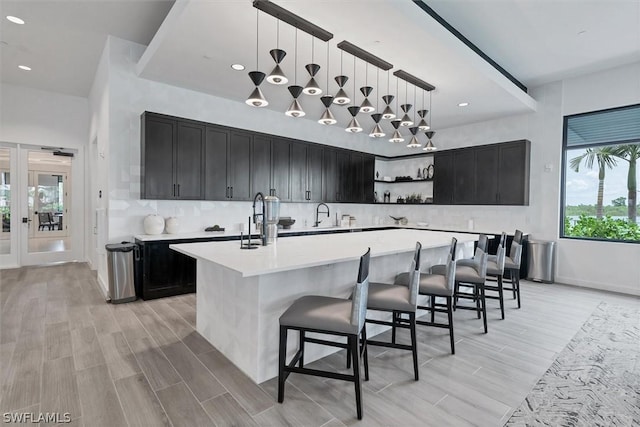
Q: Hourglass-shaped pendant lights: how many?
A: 15